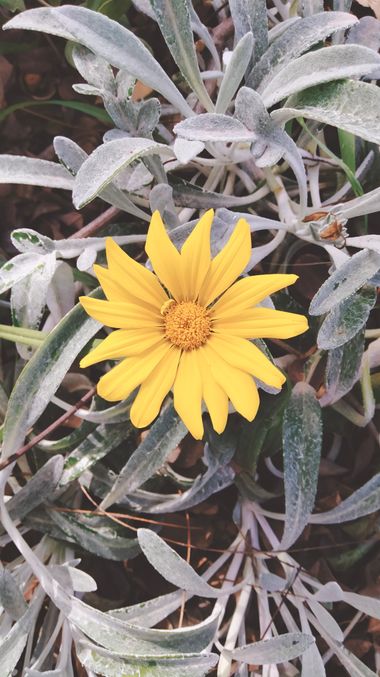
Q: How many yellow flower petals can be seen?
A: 15